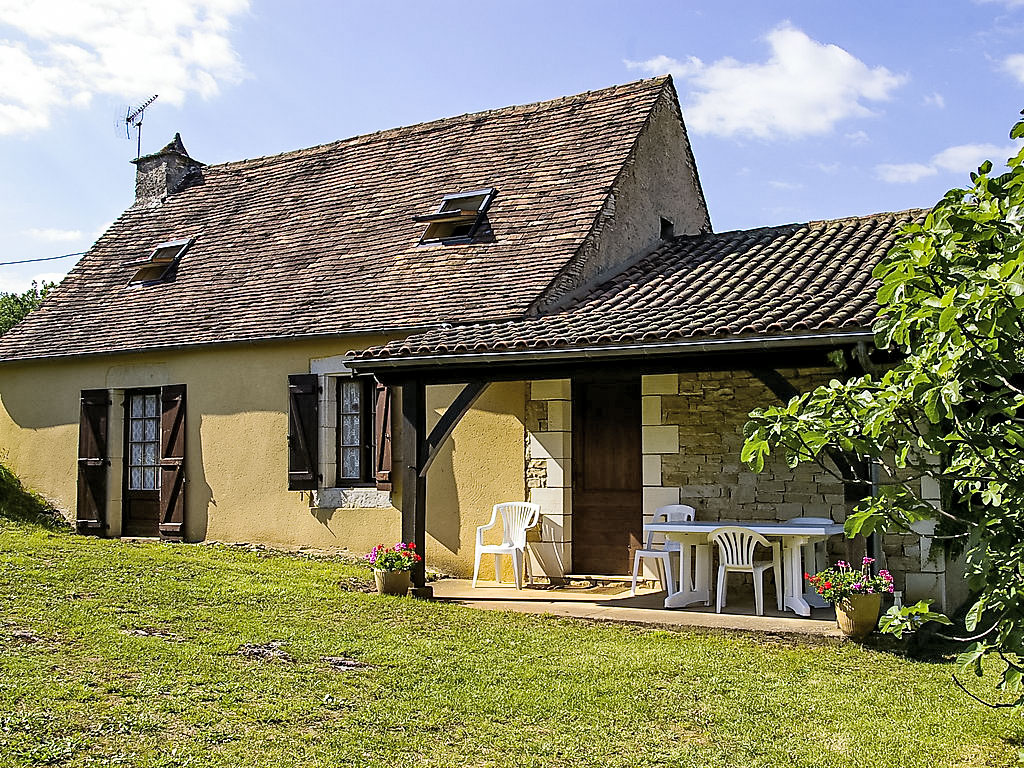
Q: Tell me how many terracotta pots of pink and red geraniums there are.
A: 2